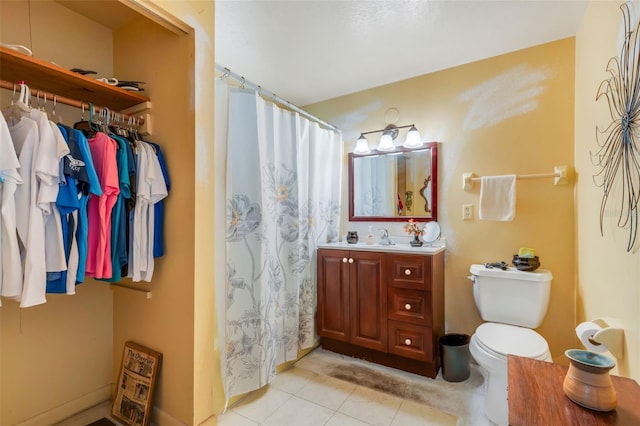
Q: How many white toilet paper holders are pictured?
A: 1